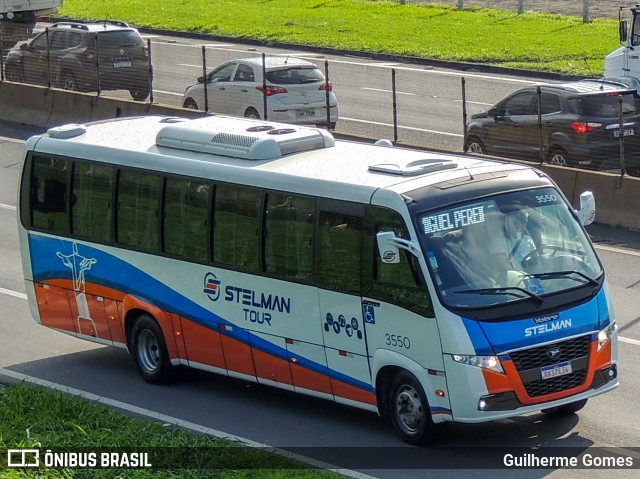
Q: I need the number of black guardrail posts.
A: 11